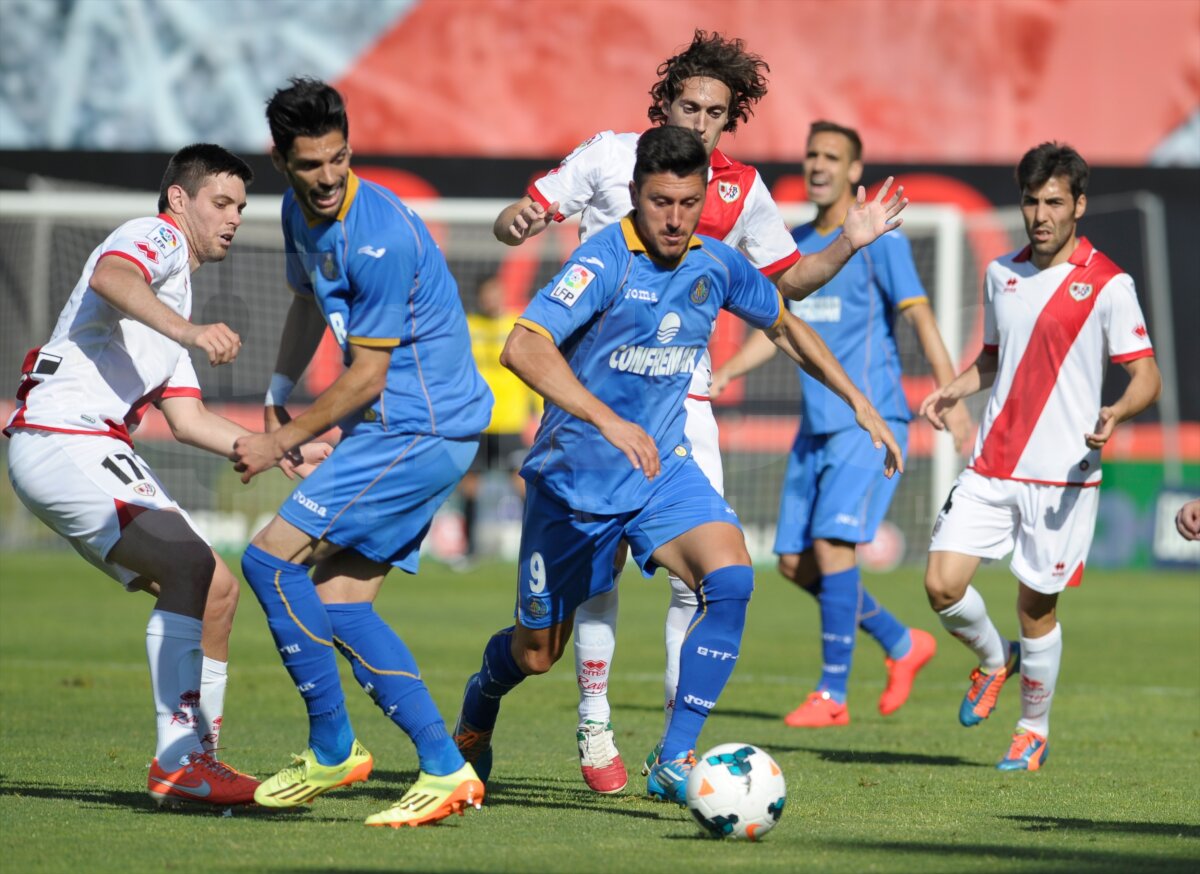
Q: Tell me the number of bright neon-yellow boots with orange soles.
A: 2